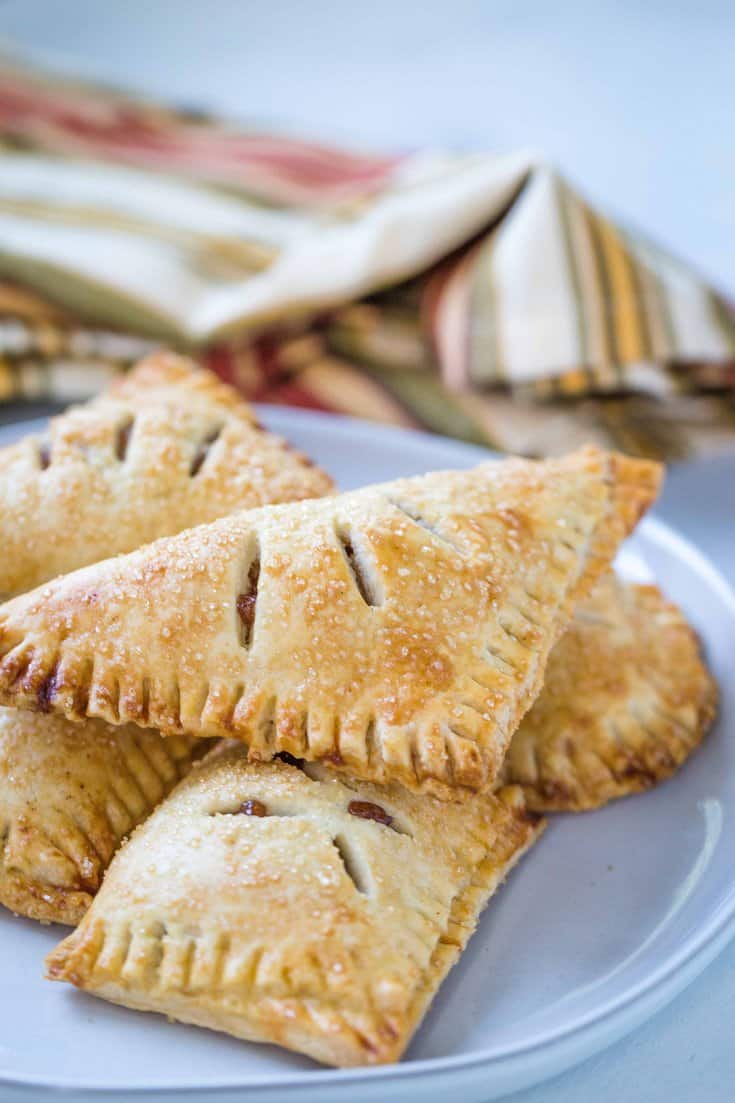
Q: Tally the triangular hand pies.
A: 2